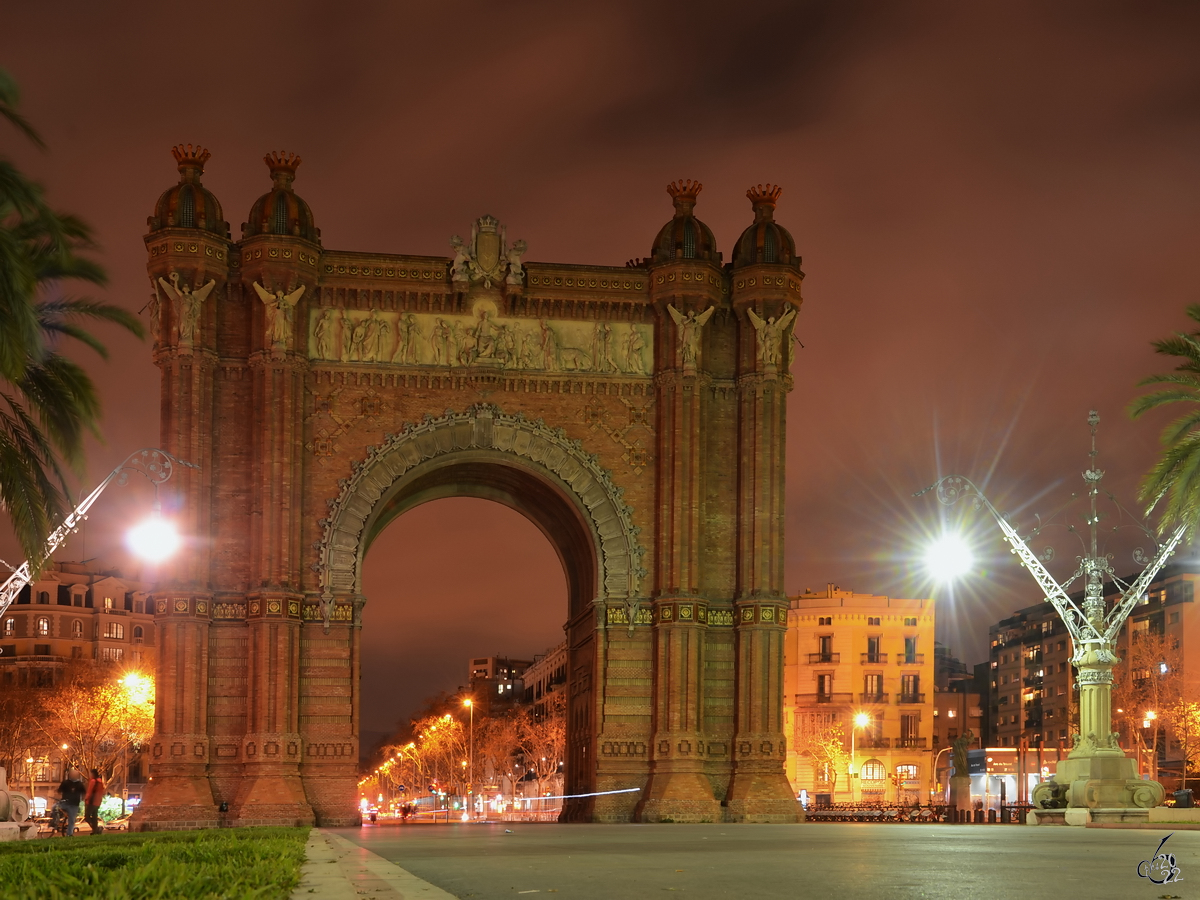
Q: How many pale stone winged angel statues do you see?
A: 4